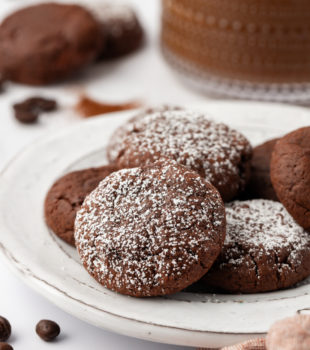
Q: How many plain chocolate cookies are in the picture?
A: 4